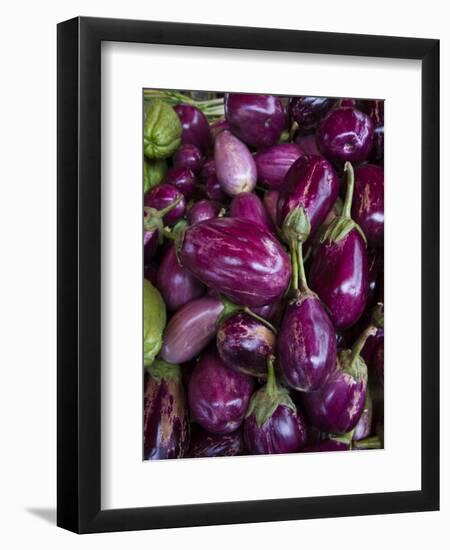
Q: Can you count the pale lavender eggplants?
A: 2